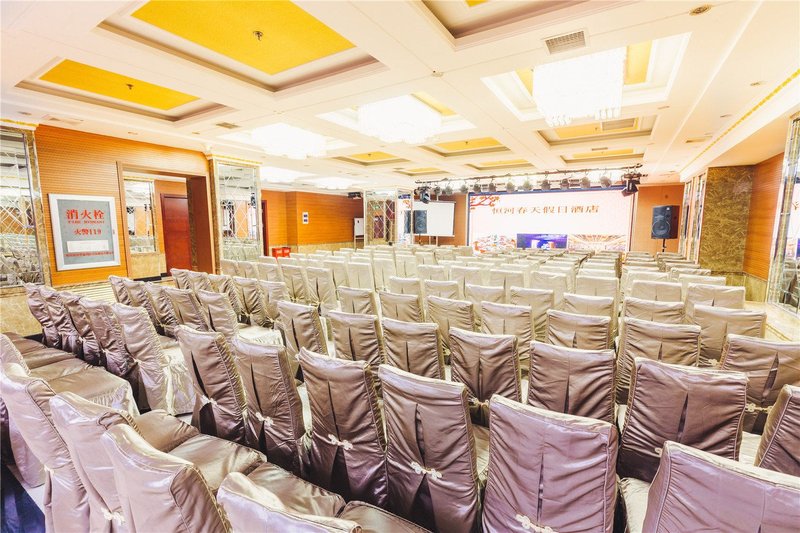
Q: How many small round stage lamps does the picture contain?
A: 11